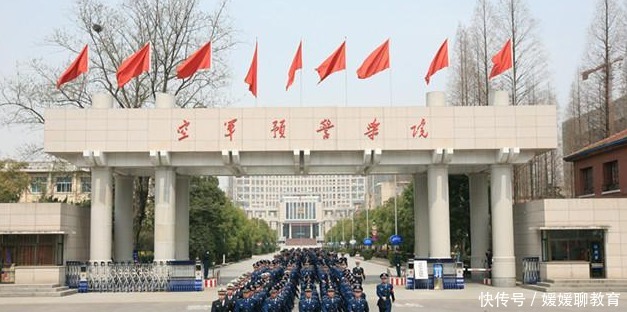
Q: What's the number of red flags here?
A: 9